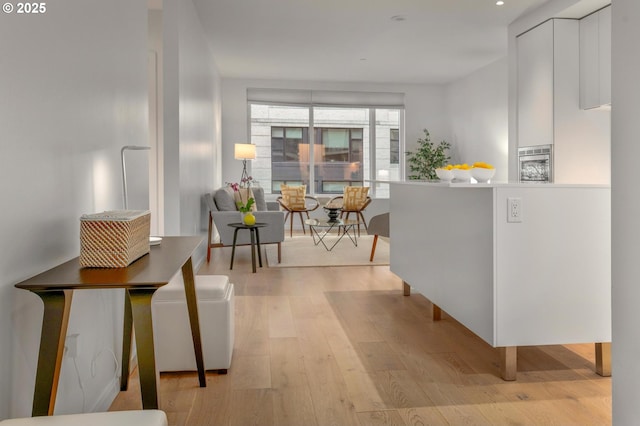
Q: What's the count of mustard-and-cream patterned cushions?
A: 2